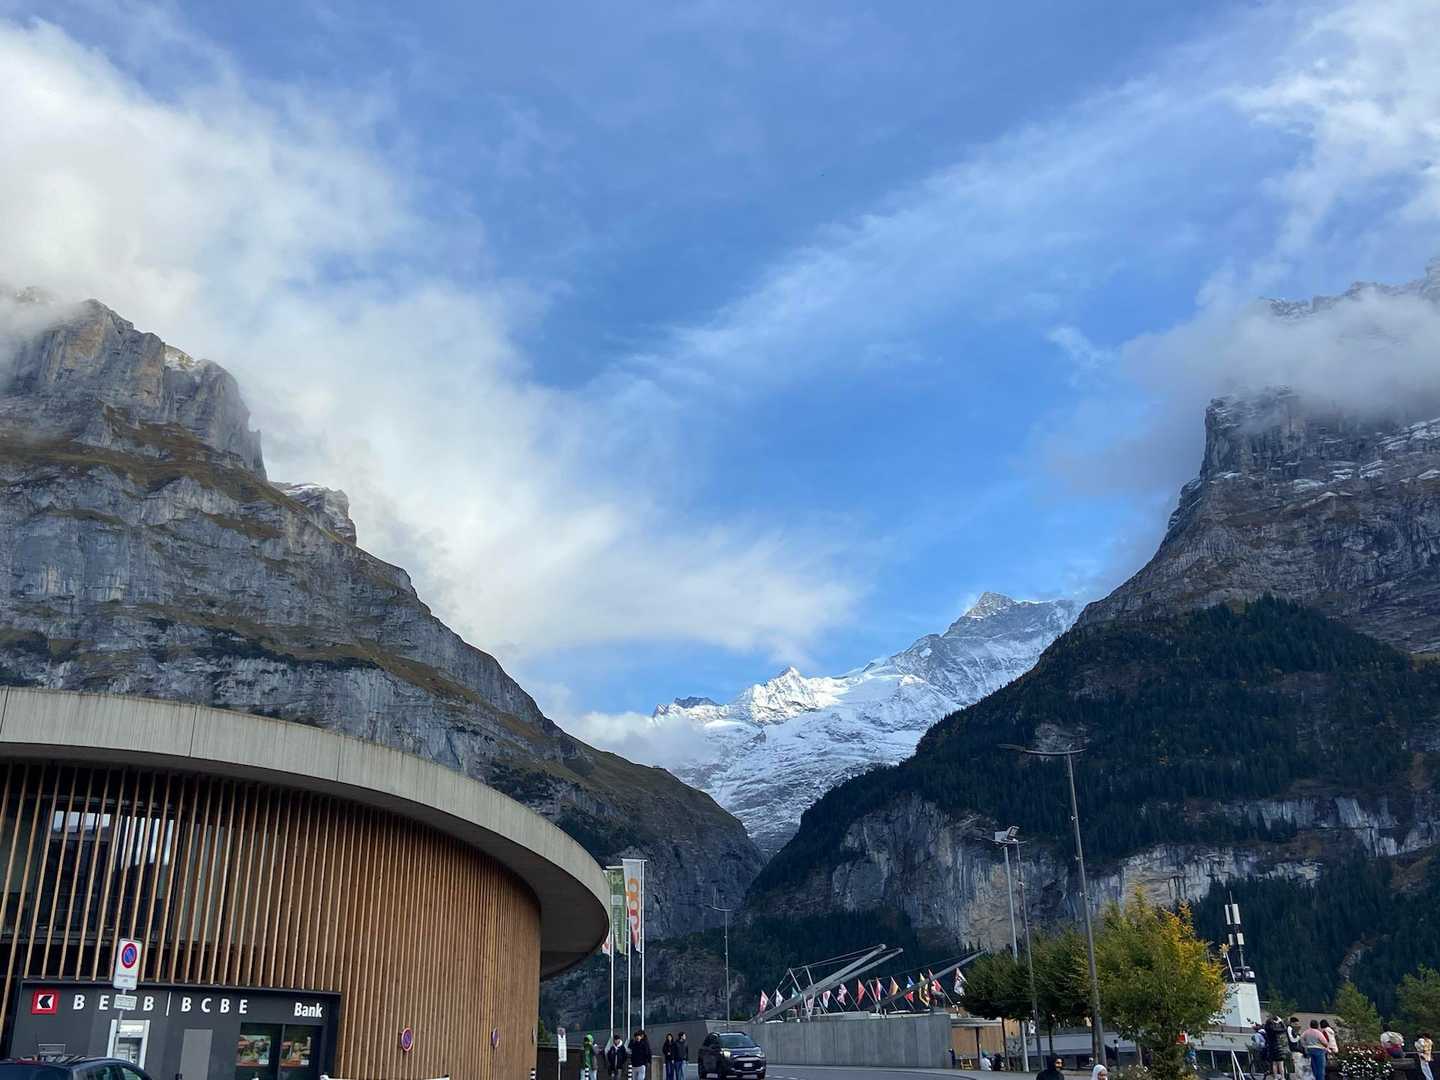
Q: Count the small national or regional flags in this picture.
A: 13